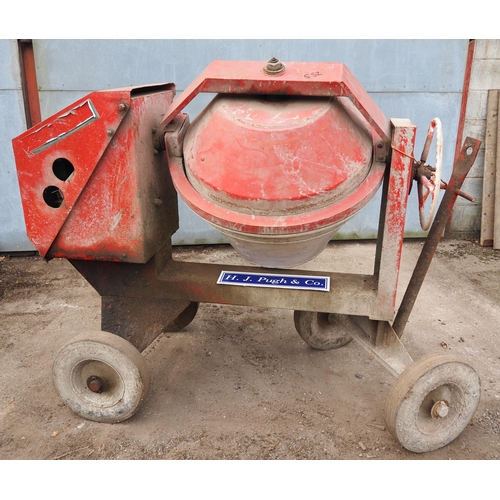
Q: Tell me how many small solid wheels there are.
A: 4